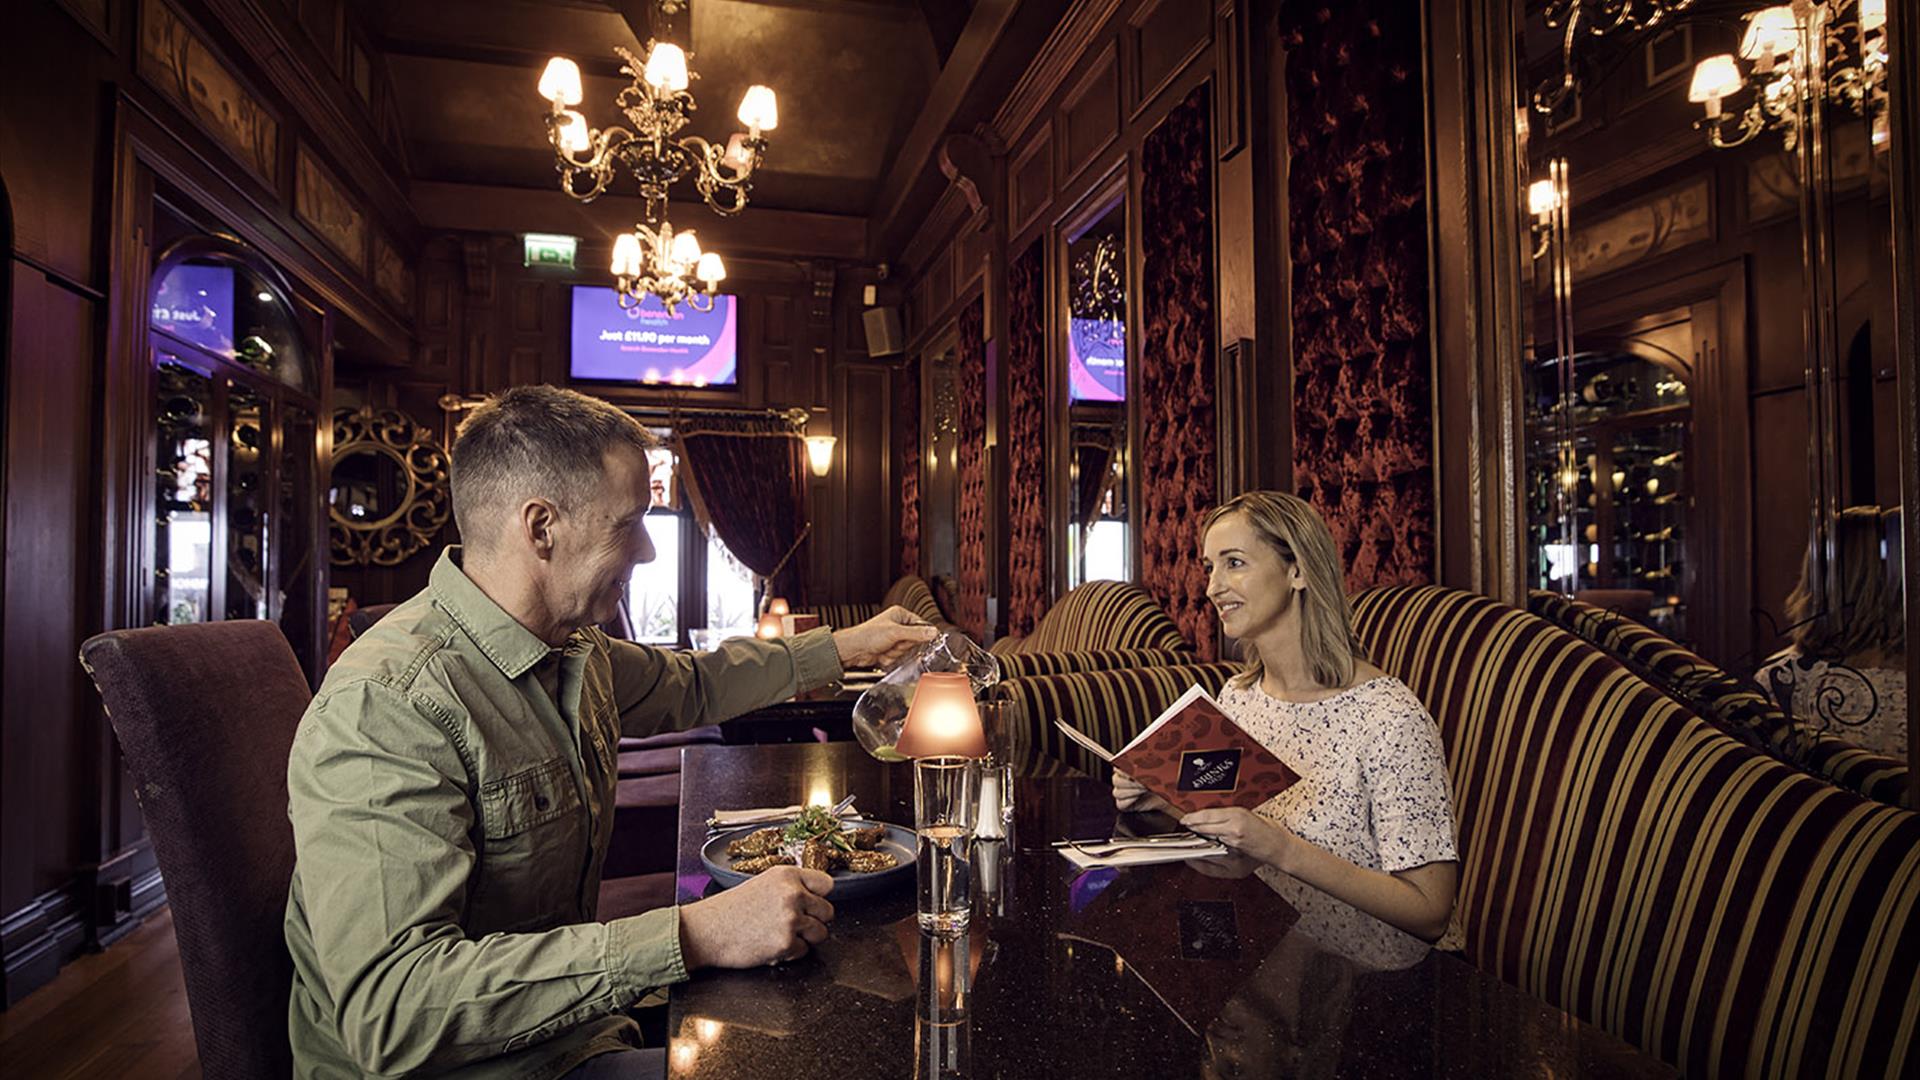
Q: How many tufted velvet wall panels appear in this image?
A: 5